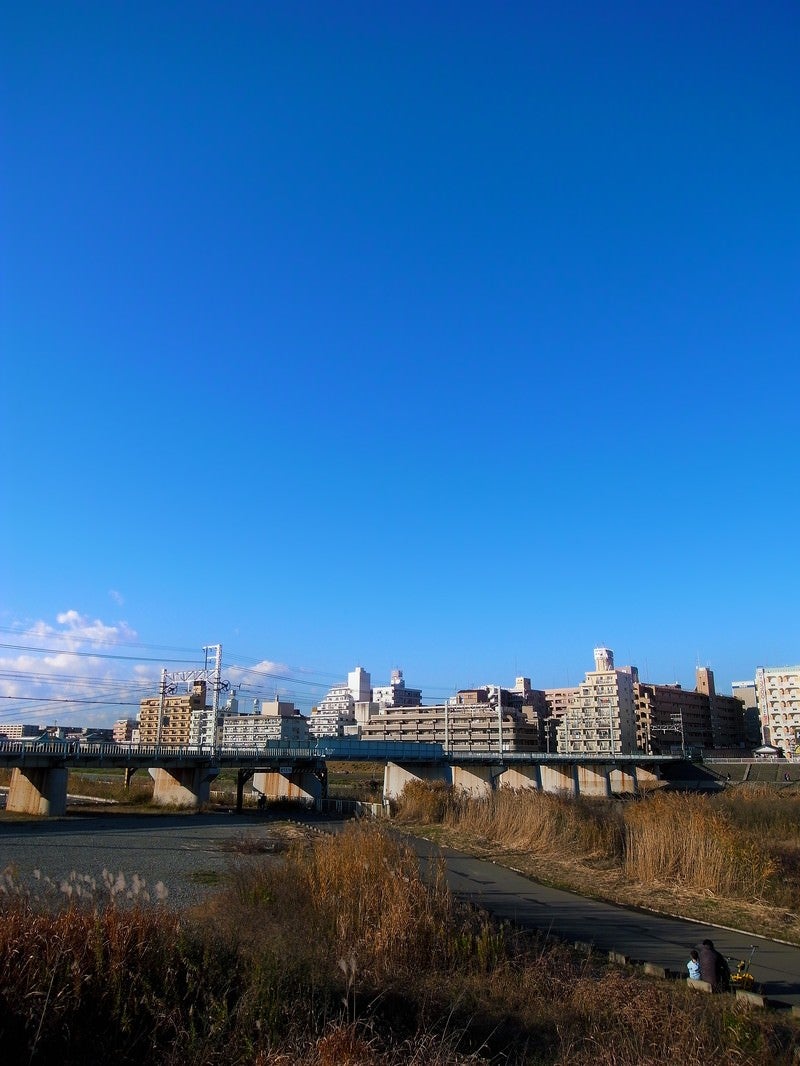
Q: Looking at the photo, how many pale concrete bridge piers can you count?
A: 10